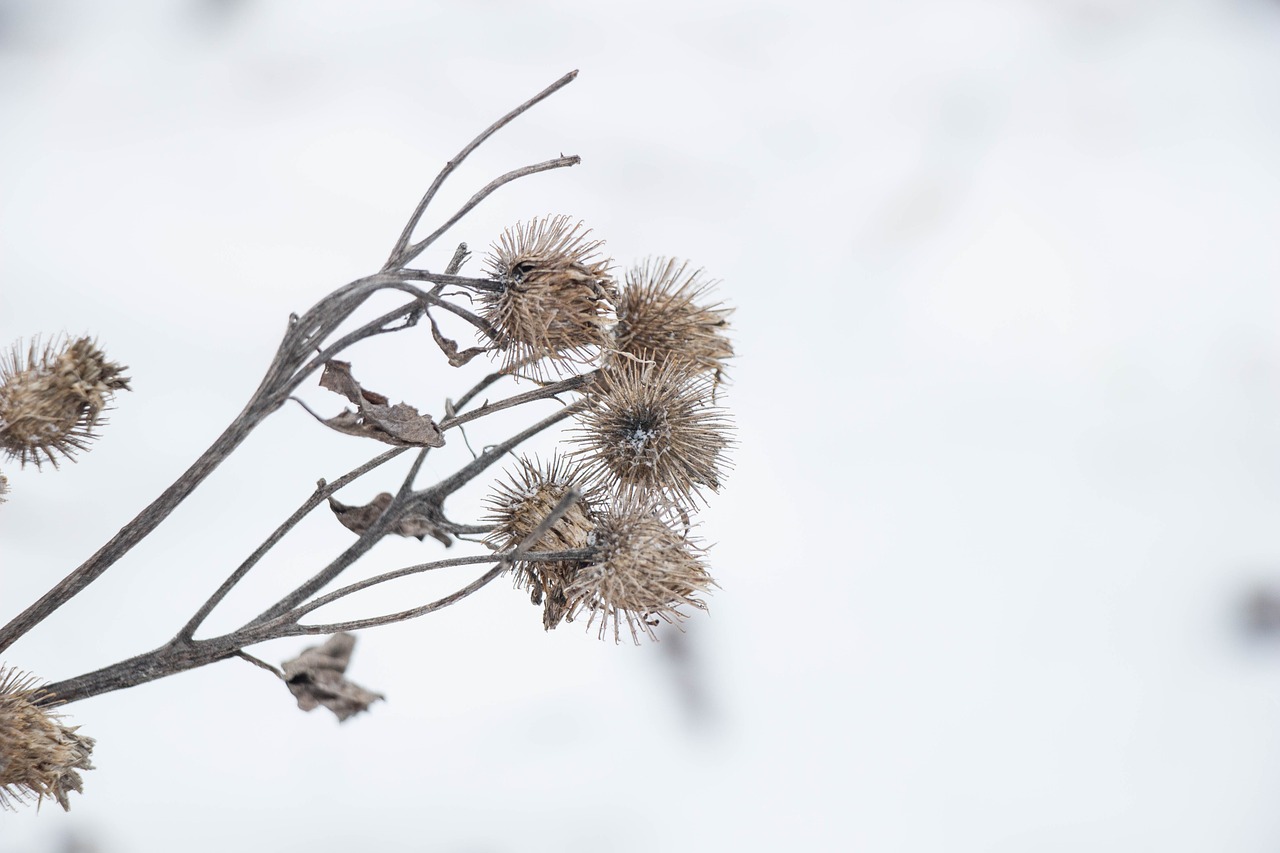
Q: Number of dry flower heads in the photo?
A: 7